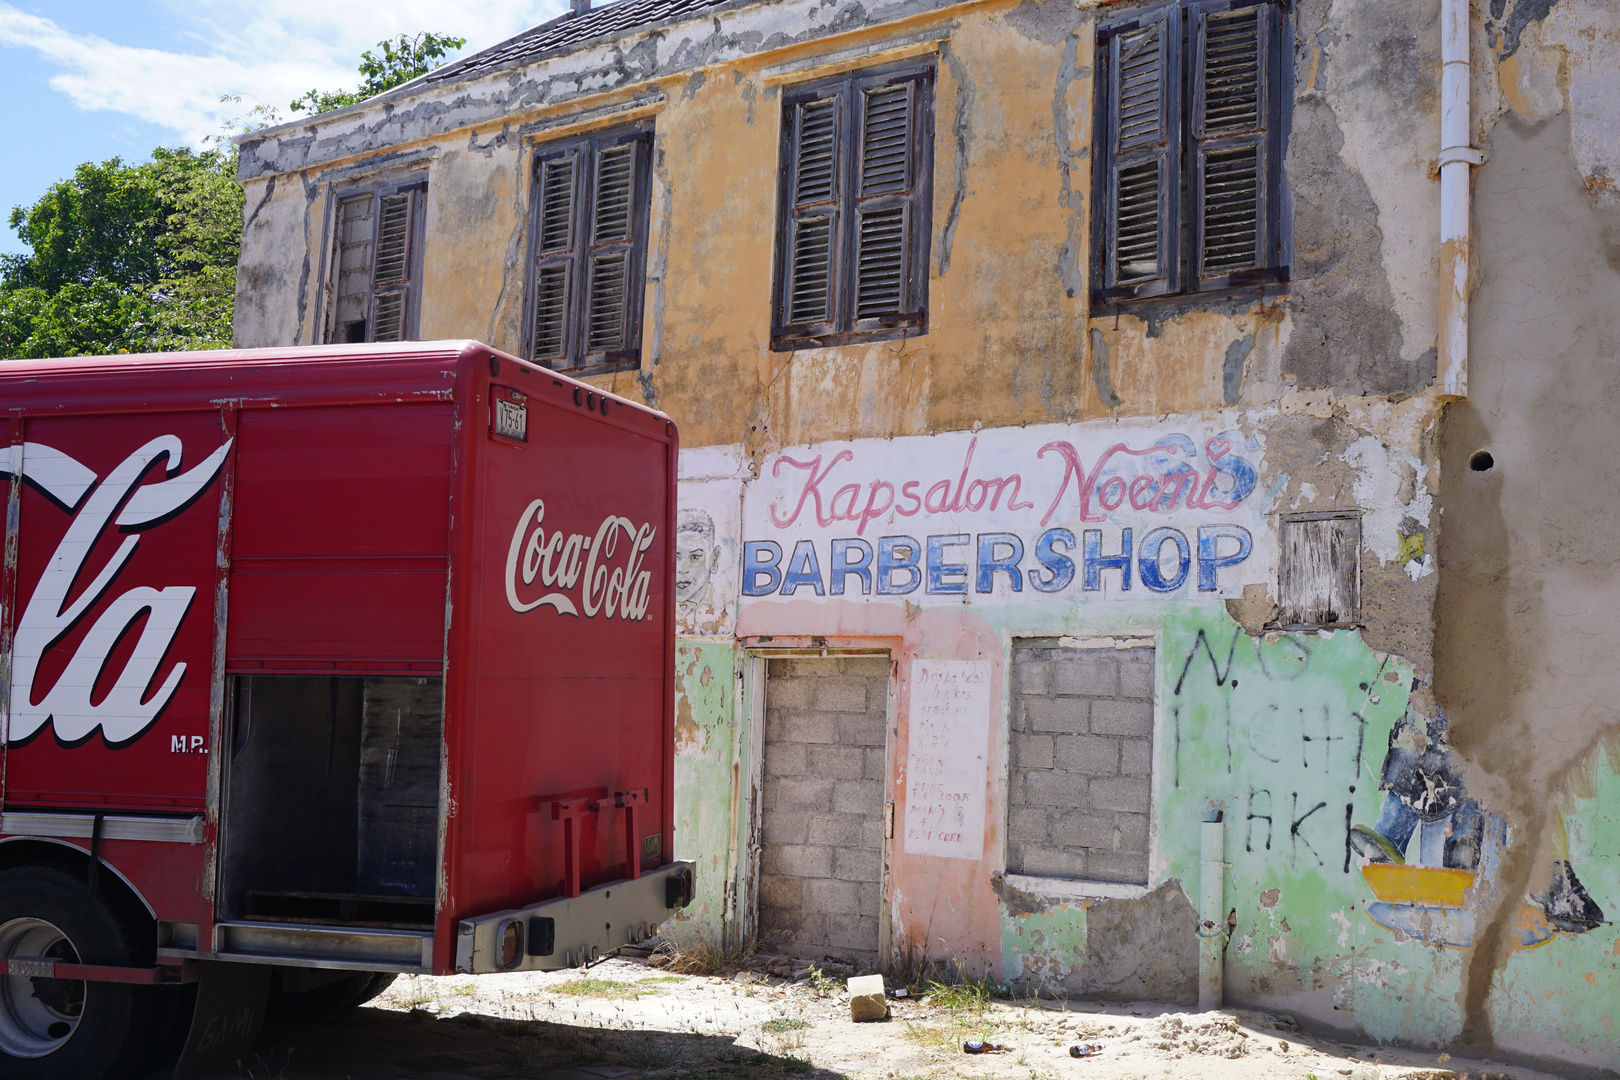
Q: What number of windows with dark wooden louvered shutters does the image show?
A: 4